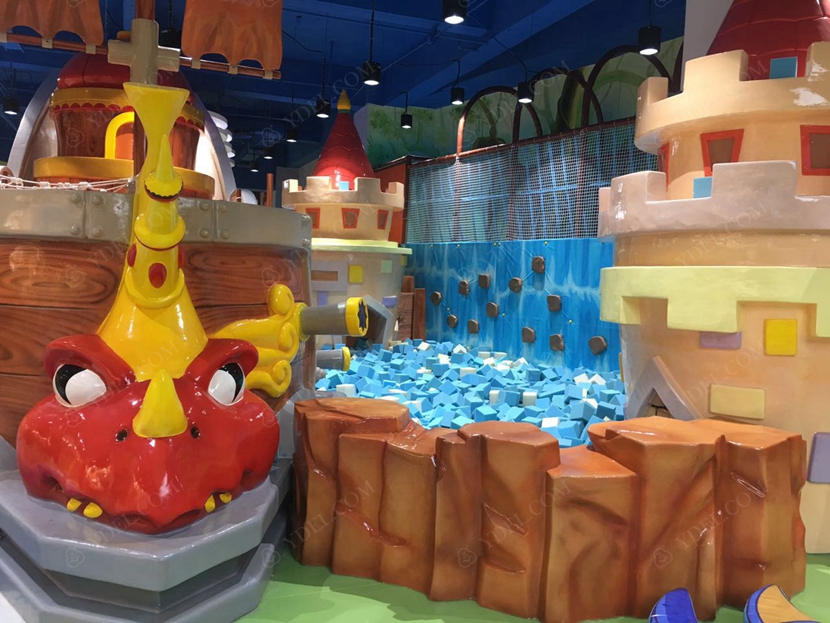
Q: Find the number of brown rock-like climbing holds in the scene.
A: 12